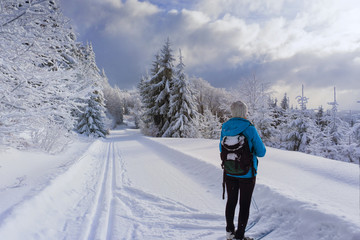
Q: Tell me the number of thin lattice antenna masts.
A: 0